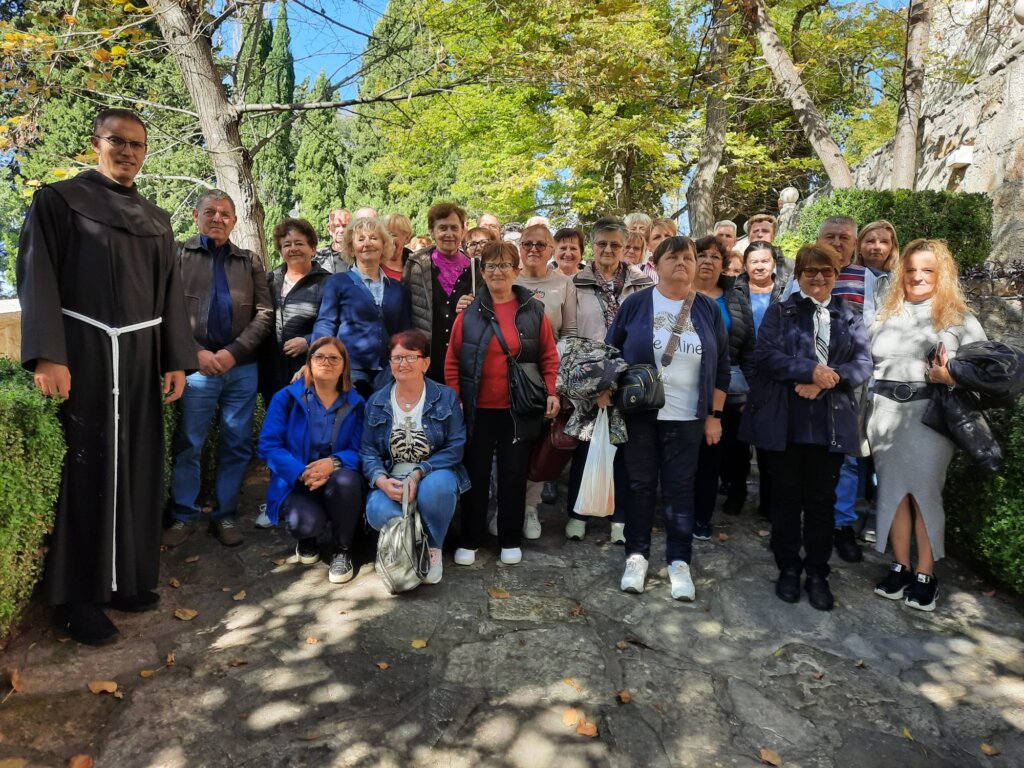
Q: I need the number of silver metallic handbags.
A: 1